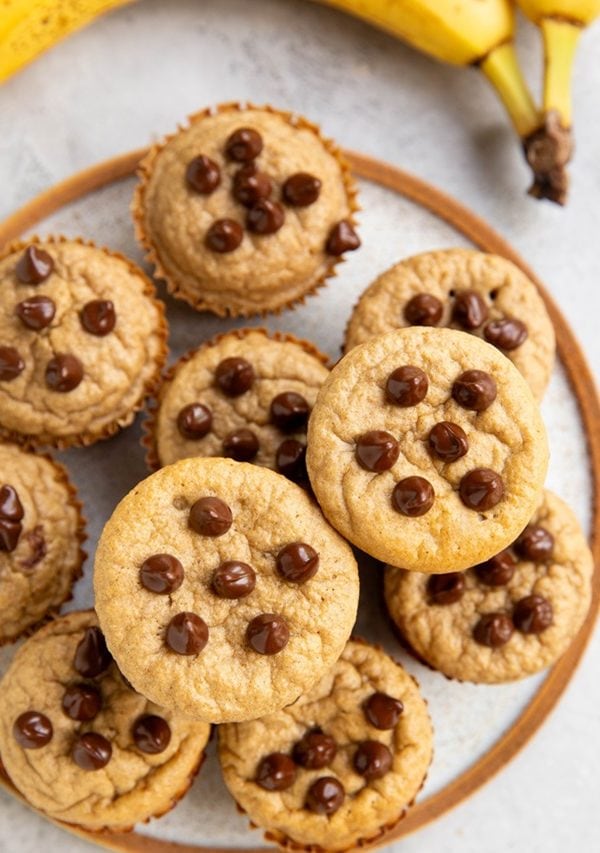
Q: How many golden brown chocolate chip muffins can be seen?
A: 10